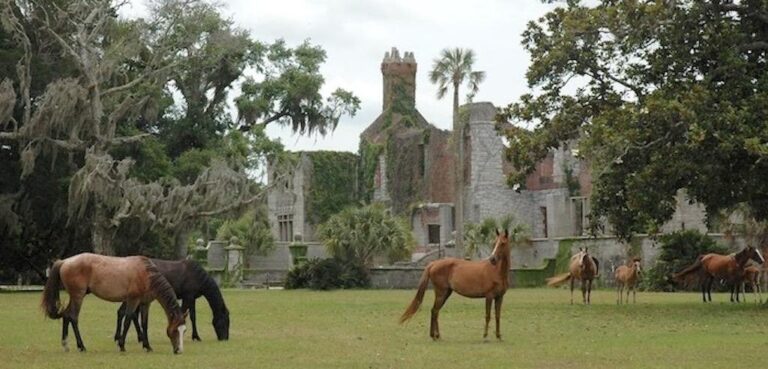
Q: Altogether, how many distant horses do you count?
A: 4